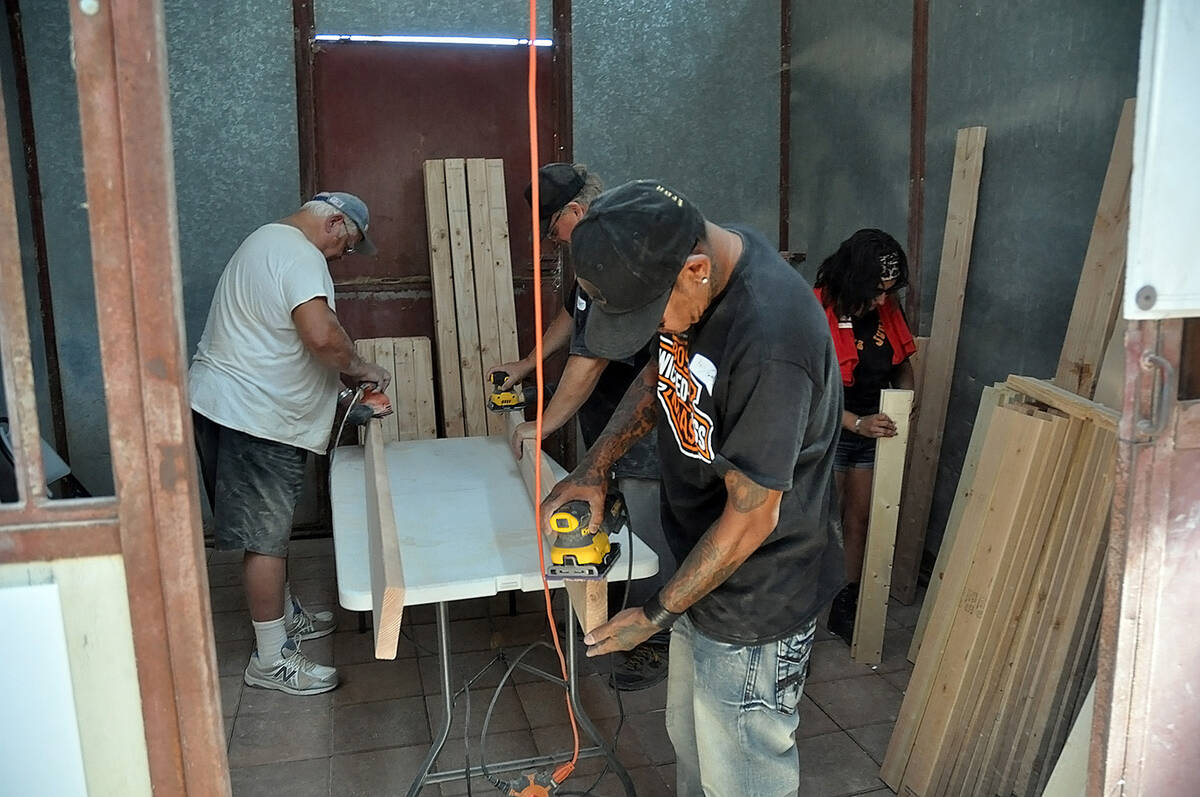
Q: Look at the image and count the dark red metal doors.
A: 1